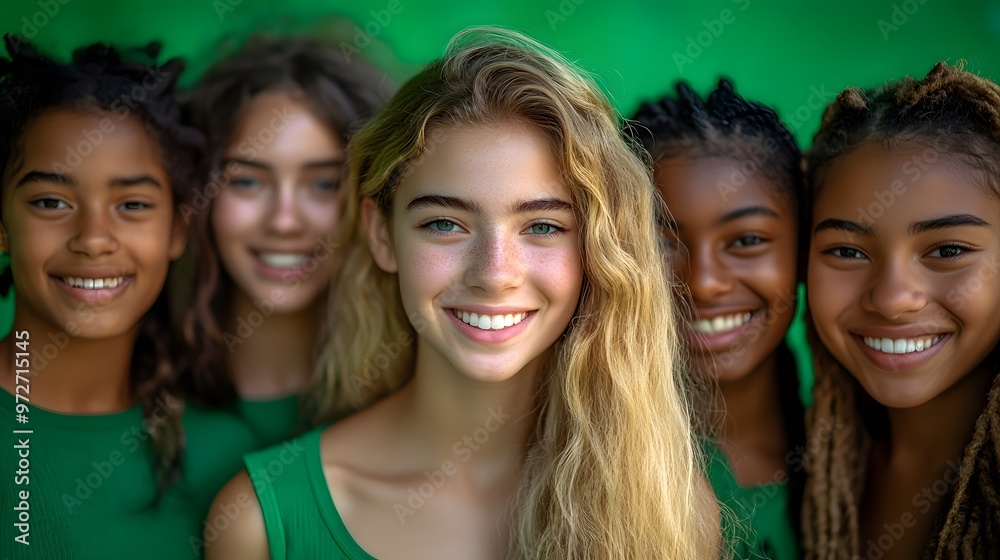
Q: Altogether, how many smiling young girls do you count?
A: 5